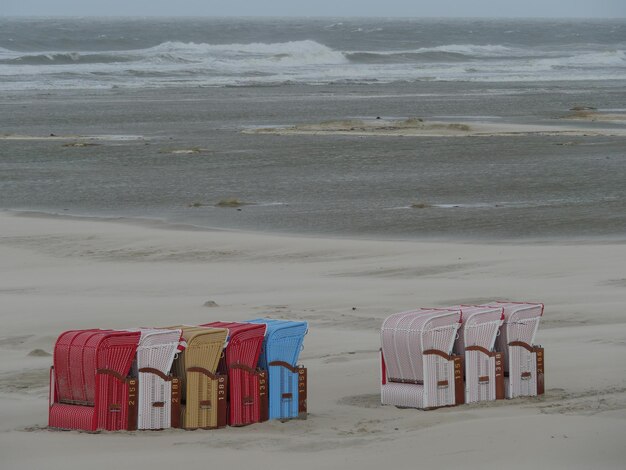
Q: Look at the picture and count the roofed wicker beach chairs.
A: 8